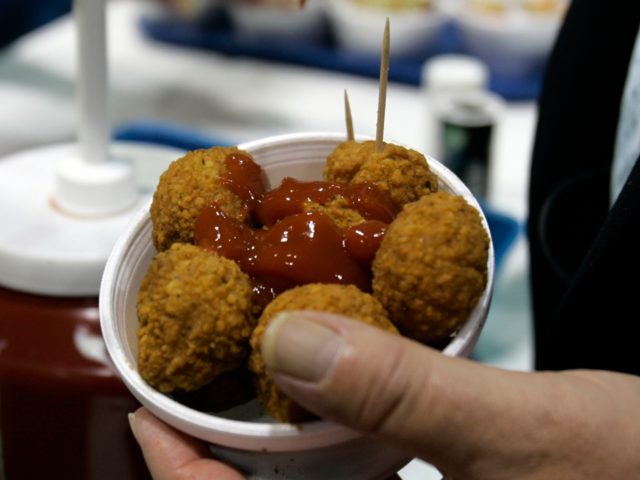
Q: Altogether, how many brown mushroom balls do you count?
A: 6